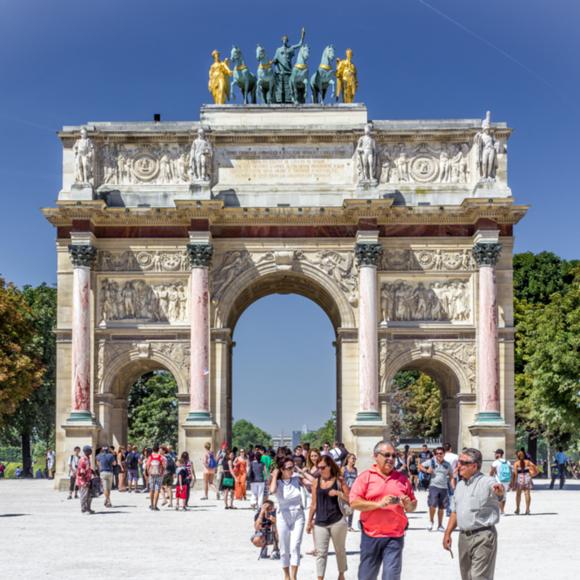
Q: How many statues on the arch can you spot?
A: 11